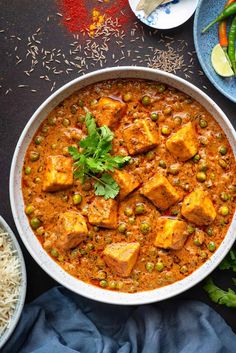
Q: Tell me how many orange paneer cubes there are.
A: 11